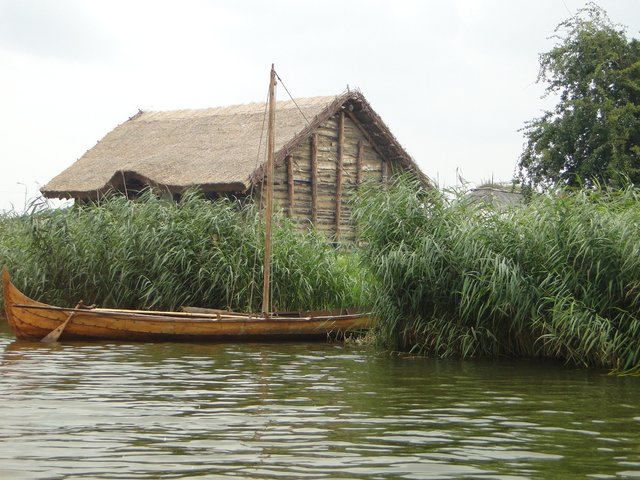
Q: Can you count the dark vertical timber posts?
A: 5